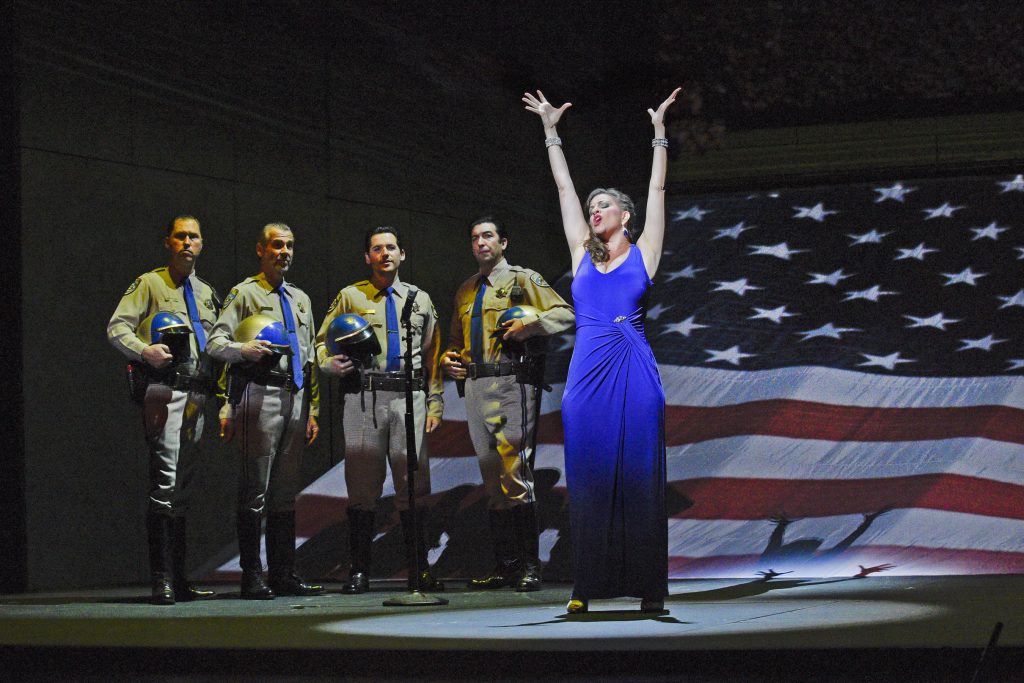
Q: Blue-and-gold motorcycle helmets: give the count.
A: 4